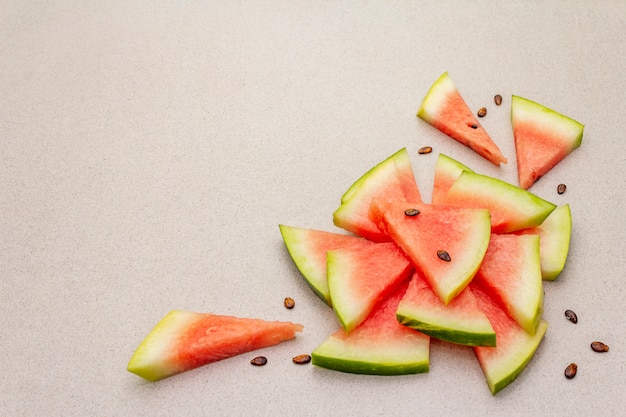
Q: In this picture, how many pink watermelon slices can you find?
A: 15